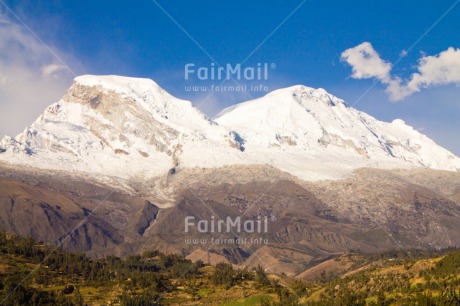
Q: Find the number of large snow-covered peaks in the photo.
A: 2